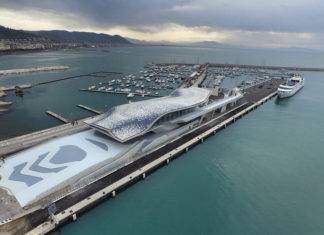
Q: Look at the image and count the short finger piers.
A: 2